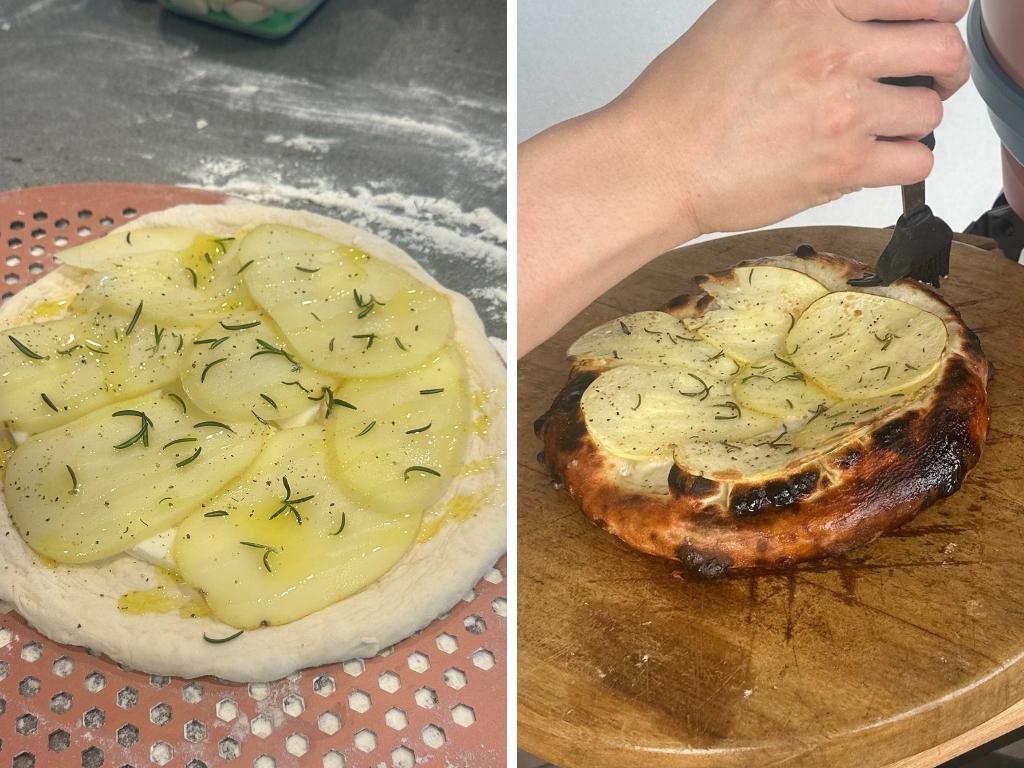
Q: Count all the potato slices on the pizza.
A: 7